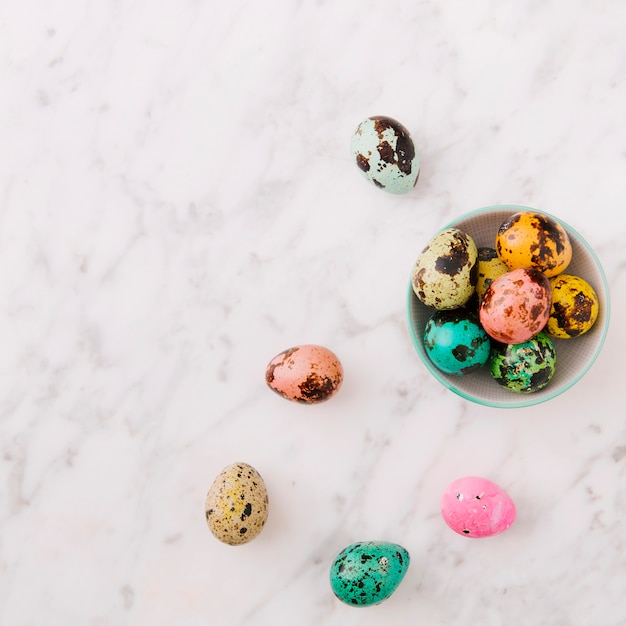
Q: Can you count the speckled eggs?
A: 12